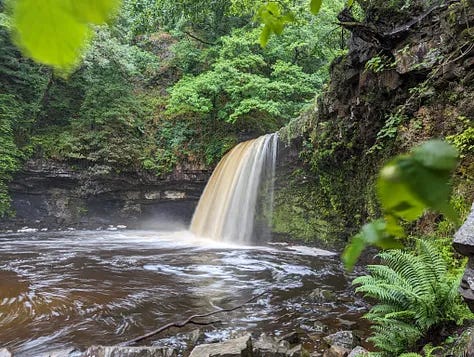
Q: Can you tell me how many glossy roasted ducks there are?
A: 0